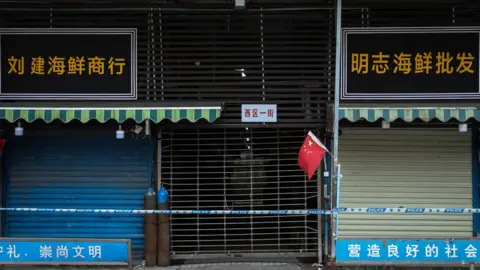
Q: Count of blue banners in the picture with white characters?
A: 2